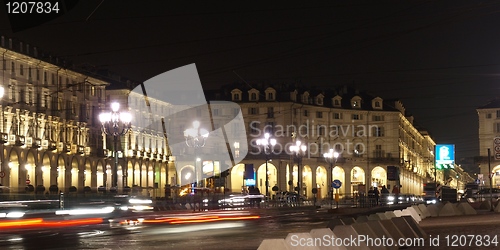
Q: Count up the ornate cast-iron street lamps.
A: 5